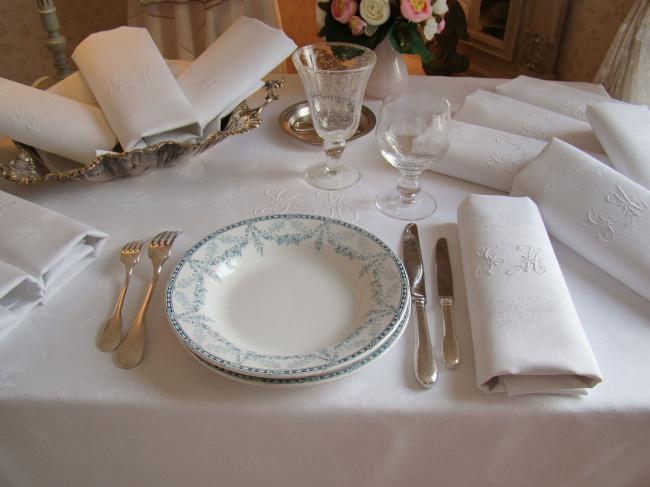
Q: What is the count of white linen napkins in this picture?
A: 12